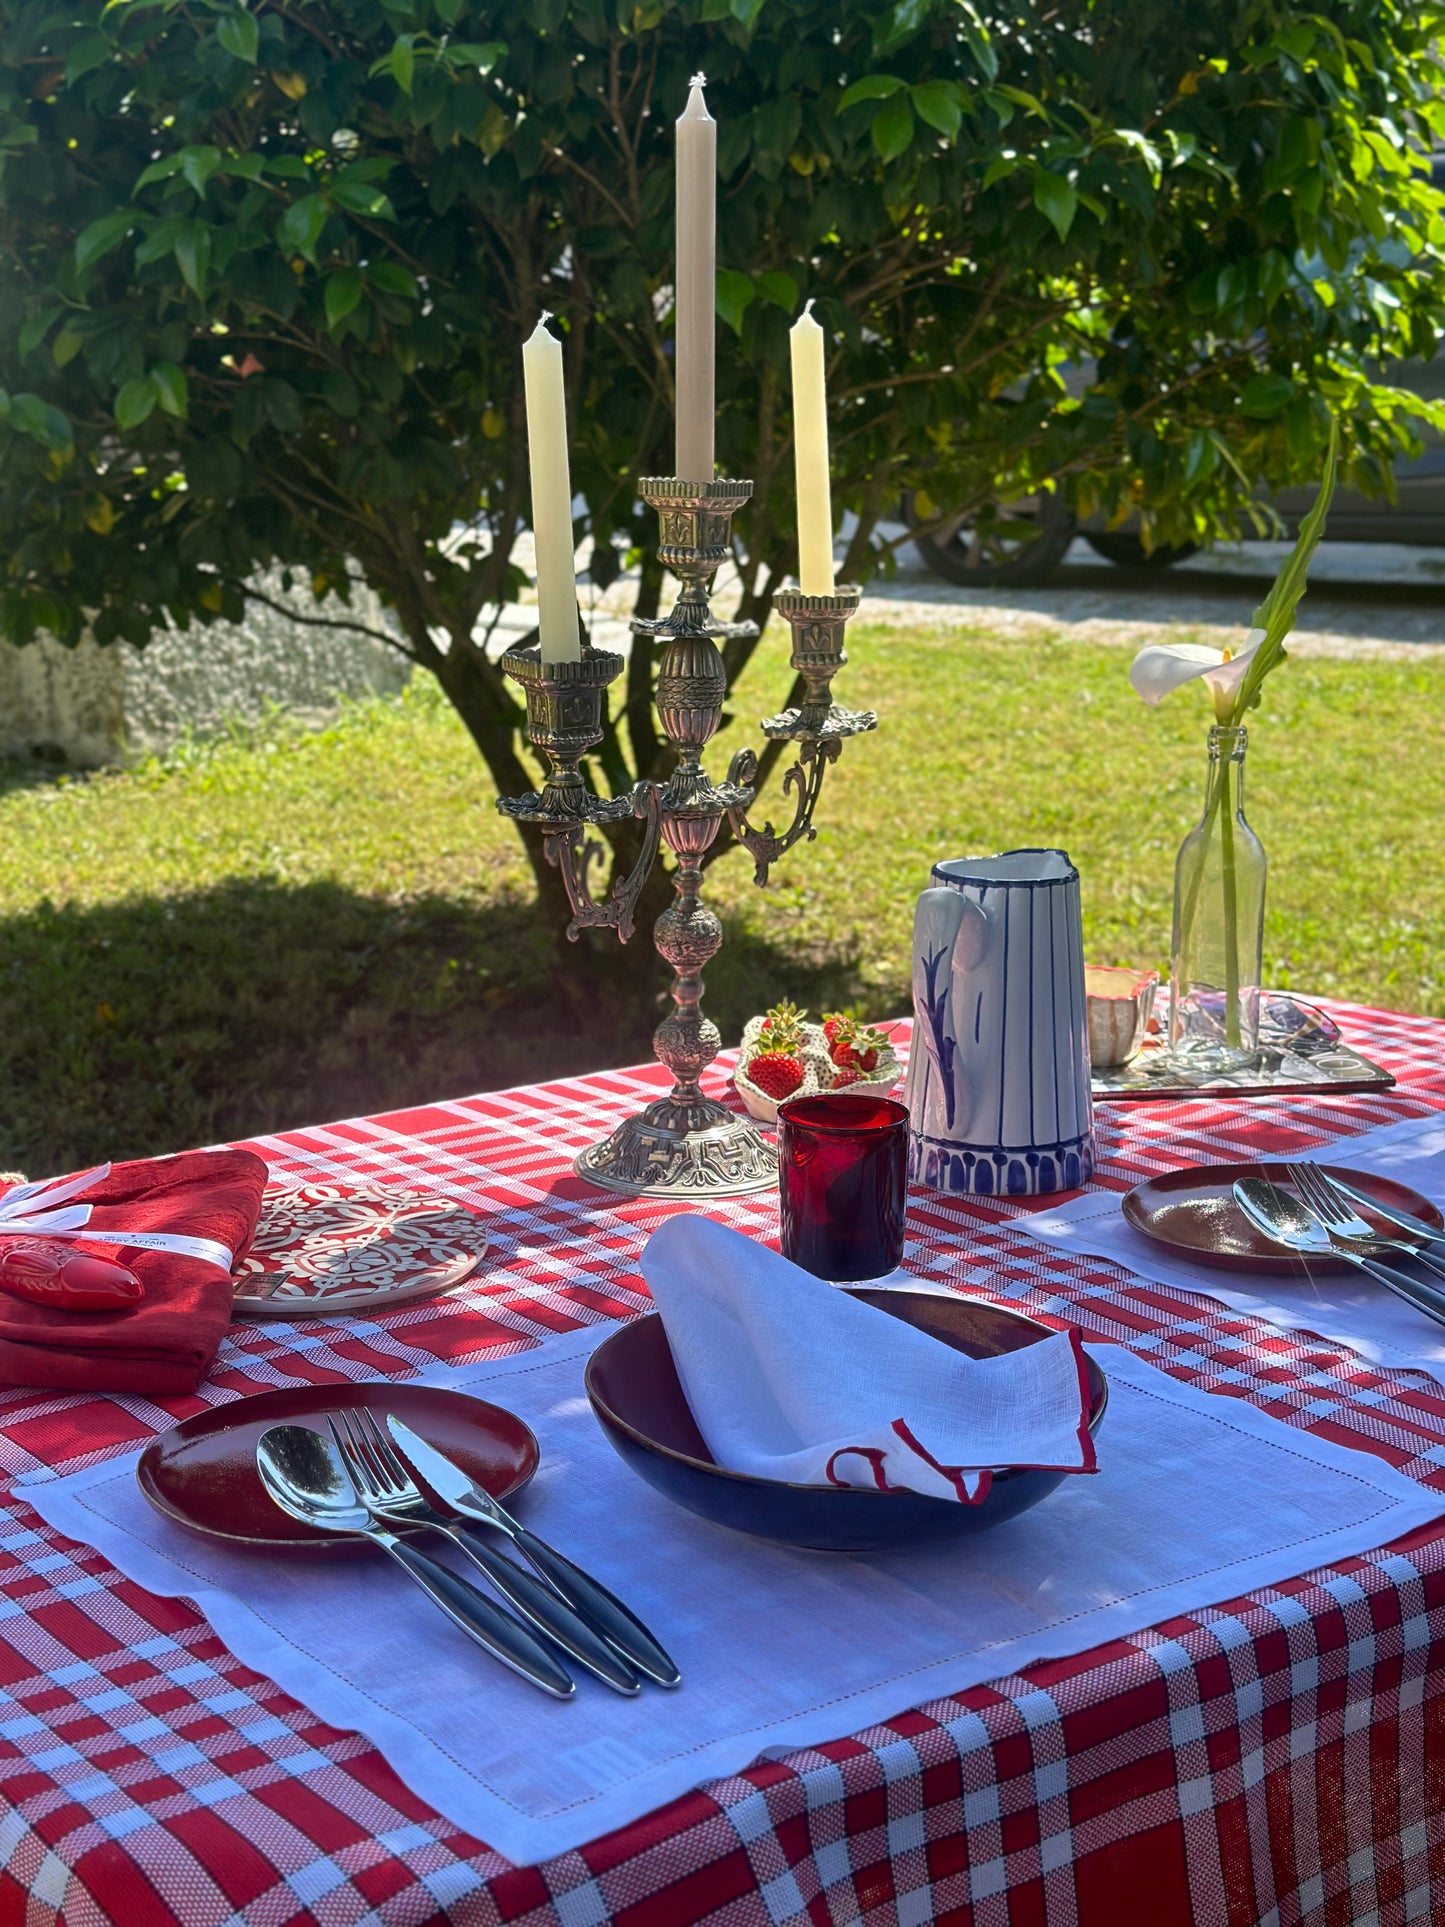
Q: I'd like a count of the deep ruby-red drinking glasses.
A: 1